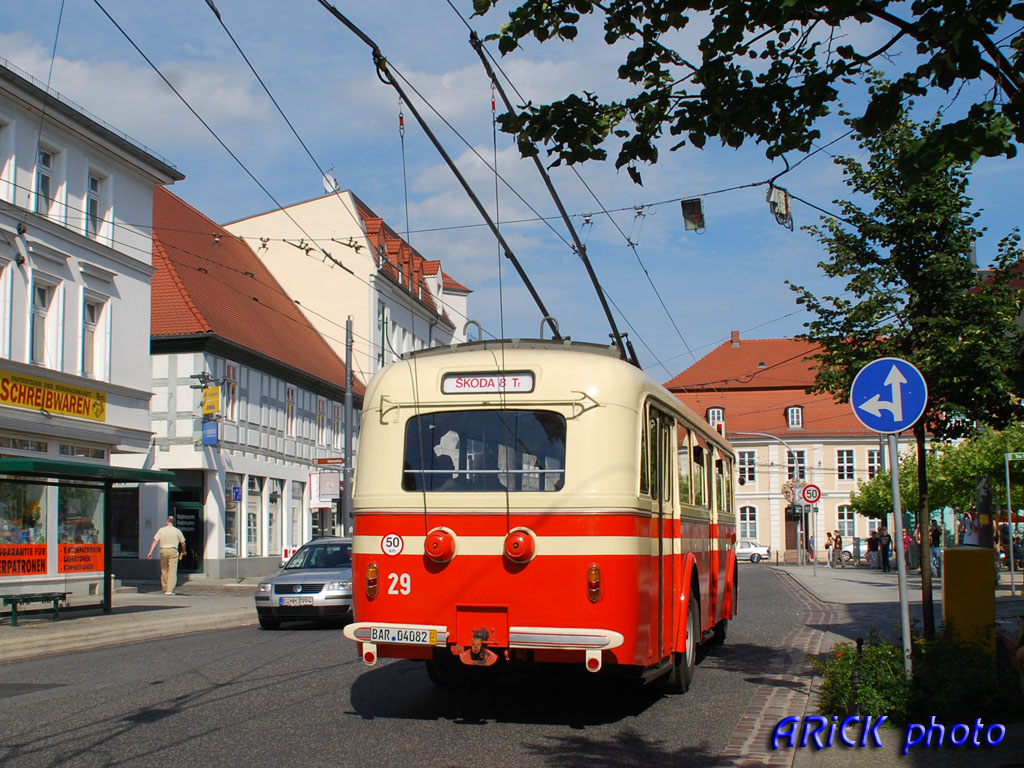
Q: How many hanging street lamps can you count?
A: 2